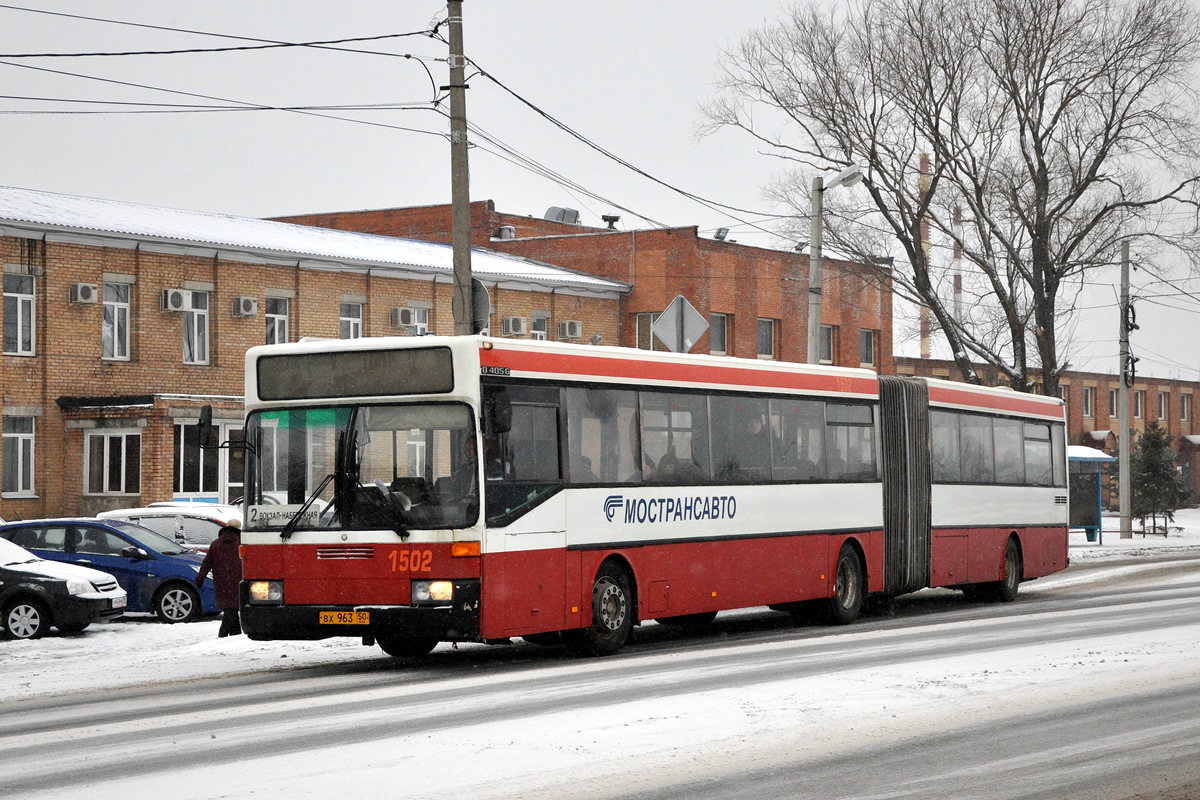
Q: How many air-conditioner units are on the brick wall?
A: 6